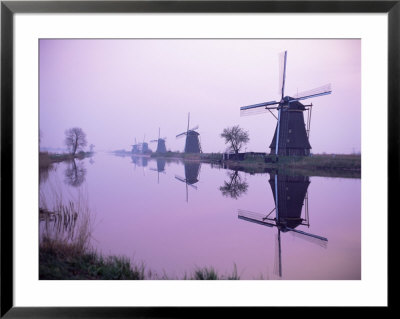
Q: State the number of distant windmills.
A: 4